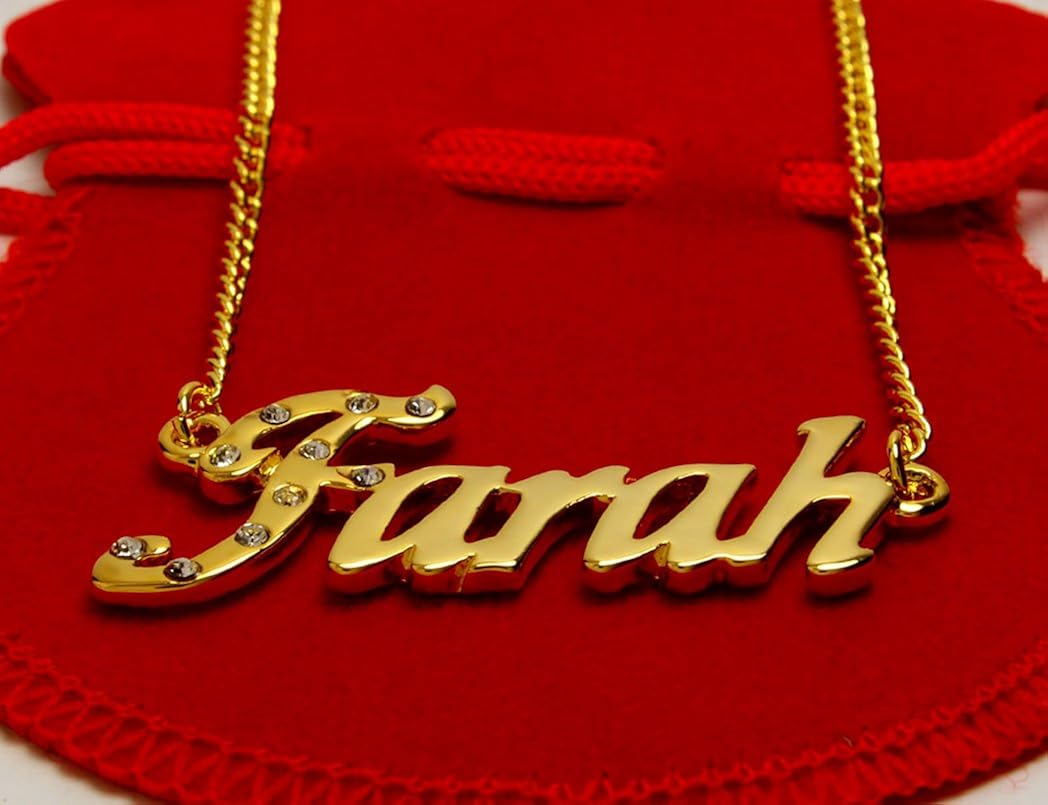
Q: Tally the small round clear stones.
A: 10